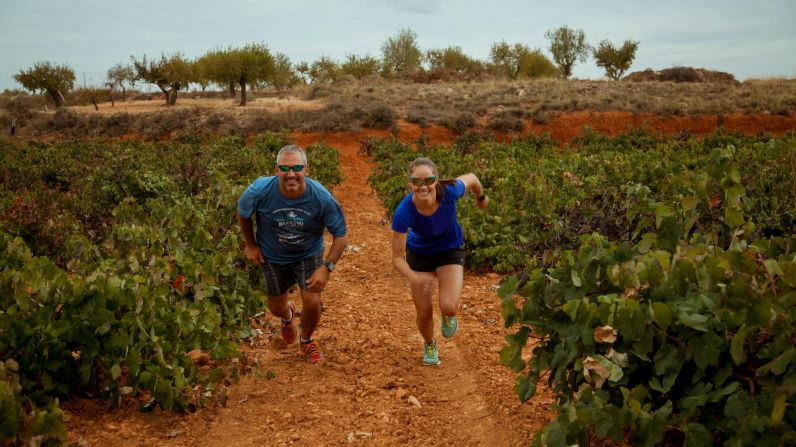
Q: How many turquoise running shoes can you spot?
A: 2